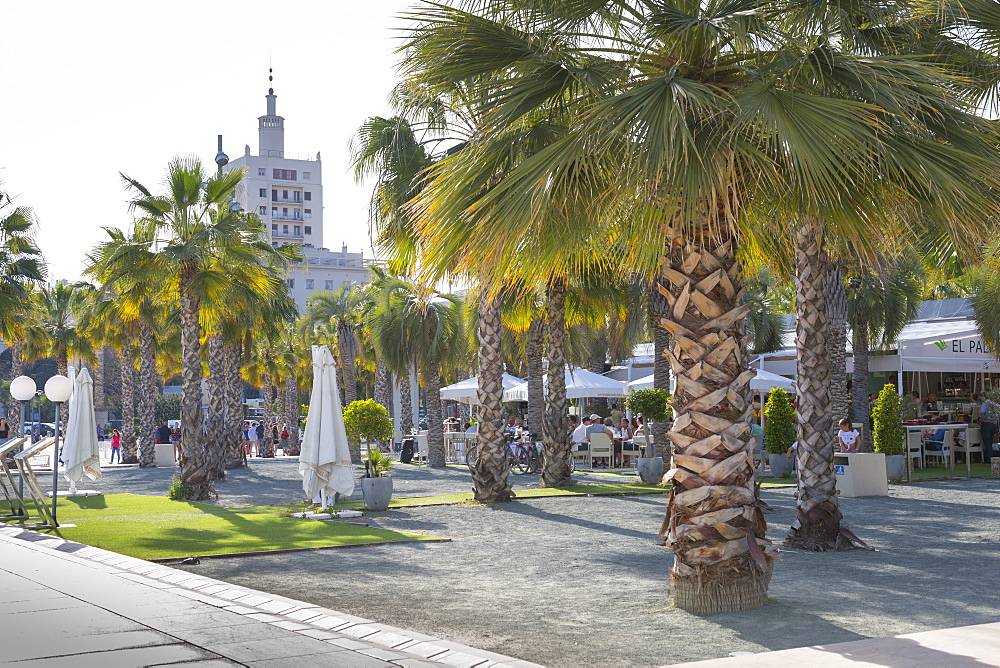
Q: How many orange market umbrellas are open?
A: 0